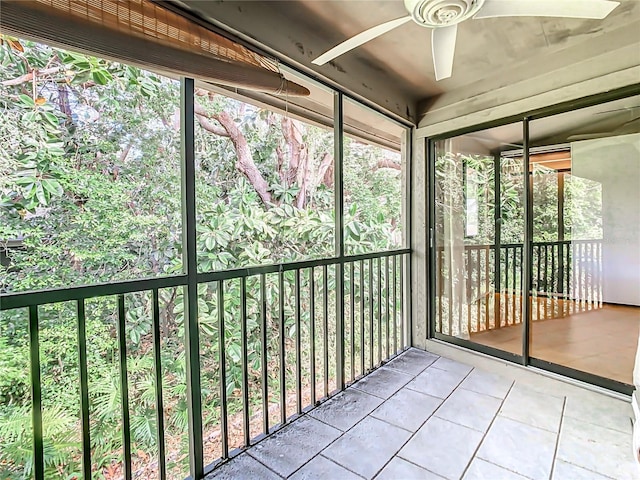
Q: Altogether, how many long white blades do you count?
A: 3